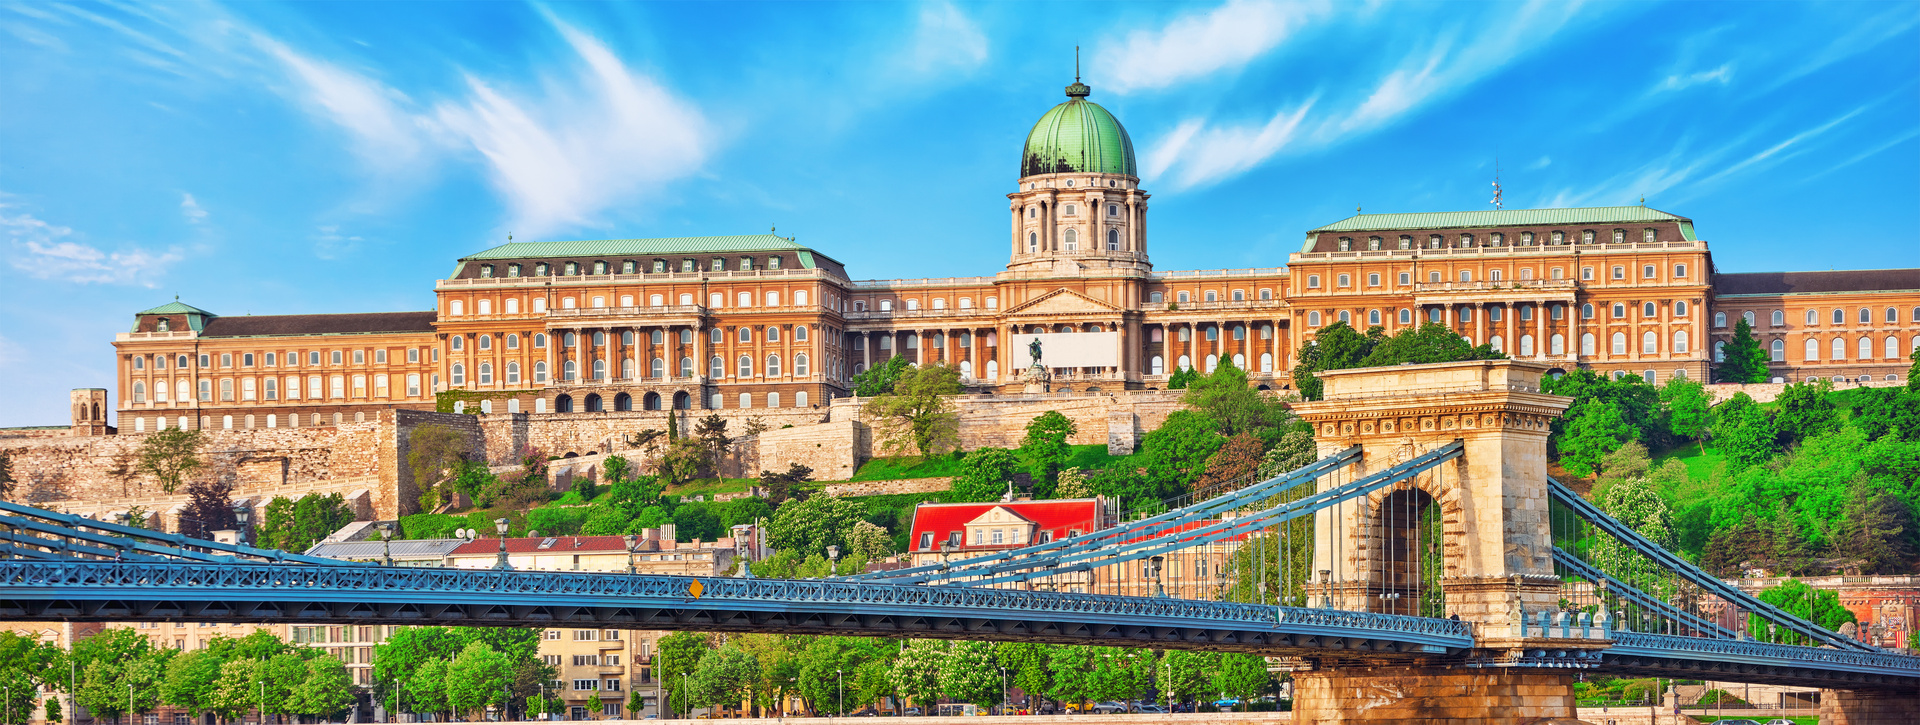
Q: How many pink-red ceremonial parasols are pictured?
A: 0